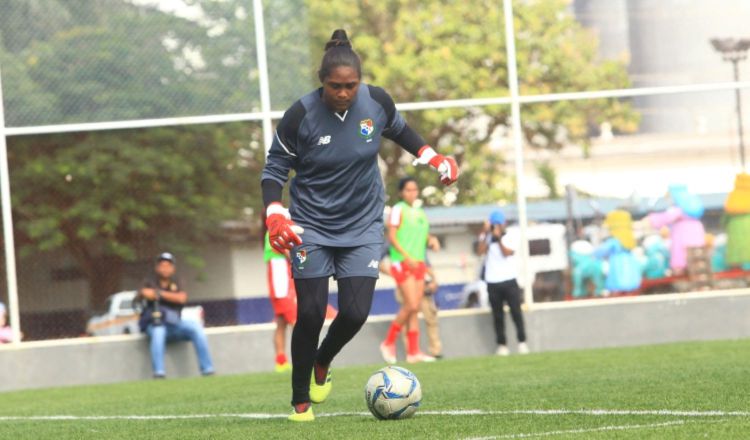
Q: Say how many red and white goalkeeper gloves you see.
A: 2